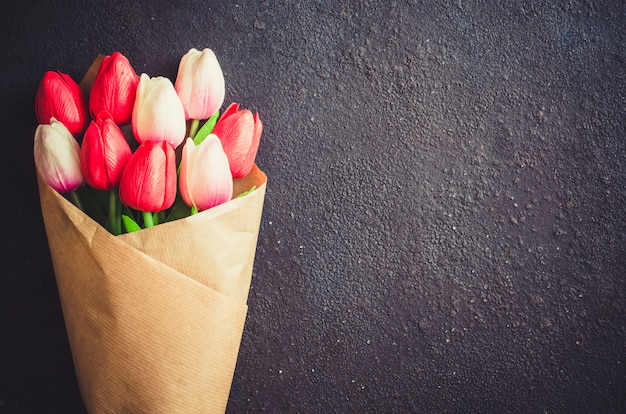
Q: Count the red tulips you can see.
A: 5